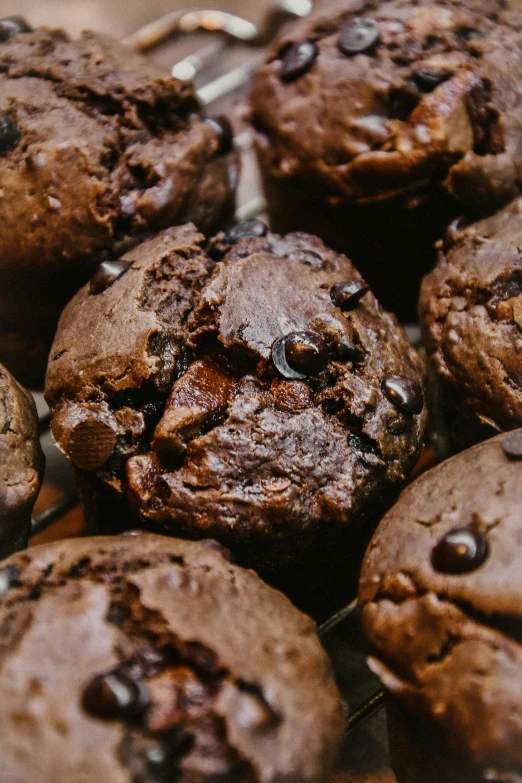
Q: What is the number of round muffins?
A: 7